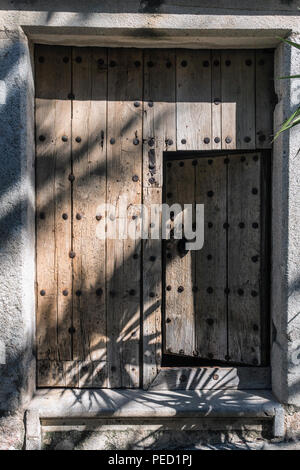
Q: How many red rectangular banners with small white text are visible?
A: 0